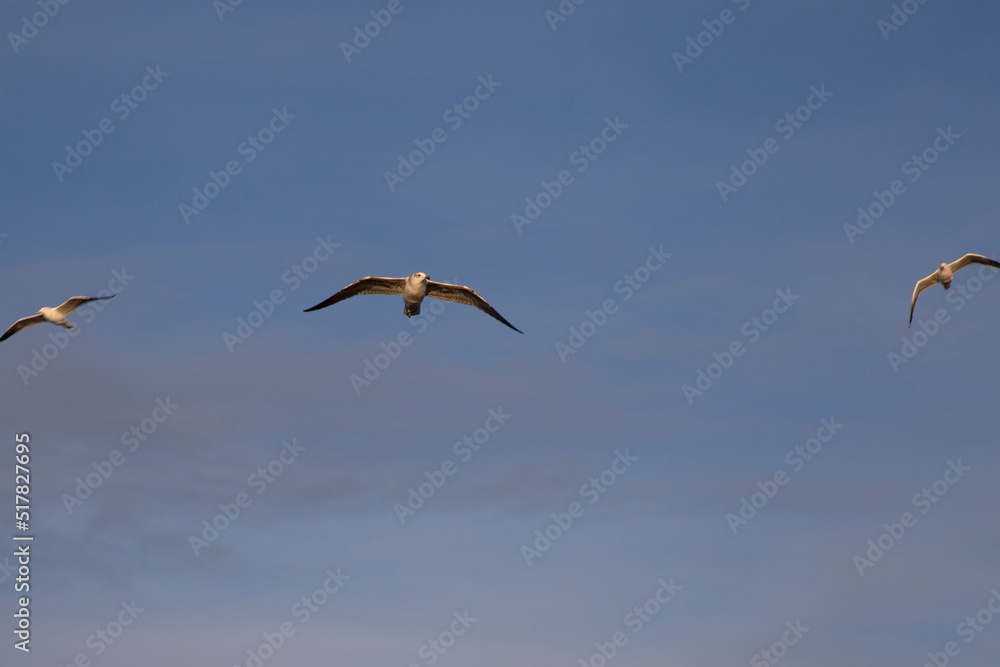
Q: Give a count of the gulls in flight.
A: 3